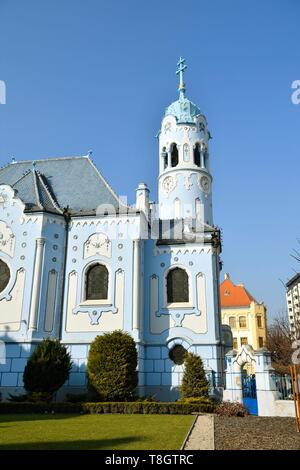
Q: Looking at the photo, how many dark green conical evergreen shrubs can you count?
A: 3